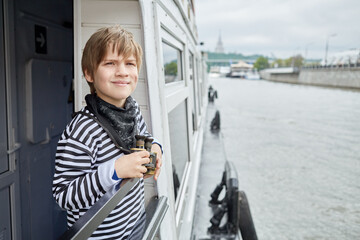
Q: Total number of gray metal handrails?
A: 2